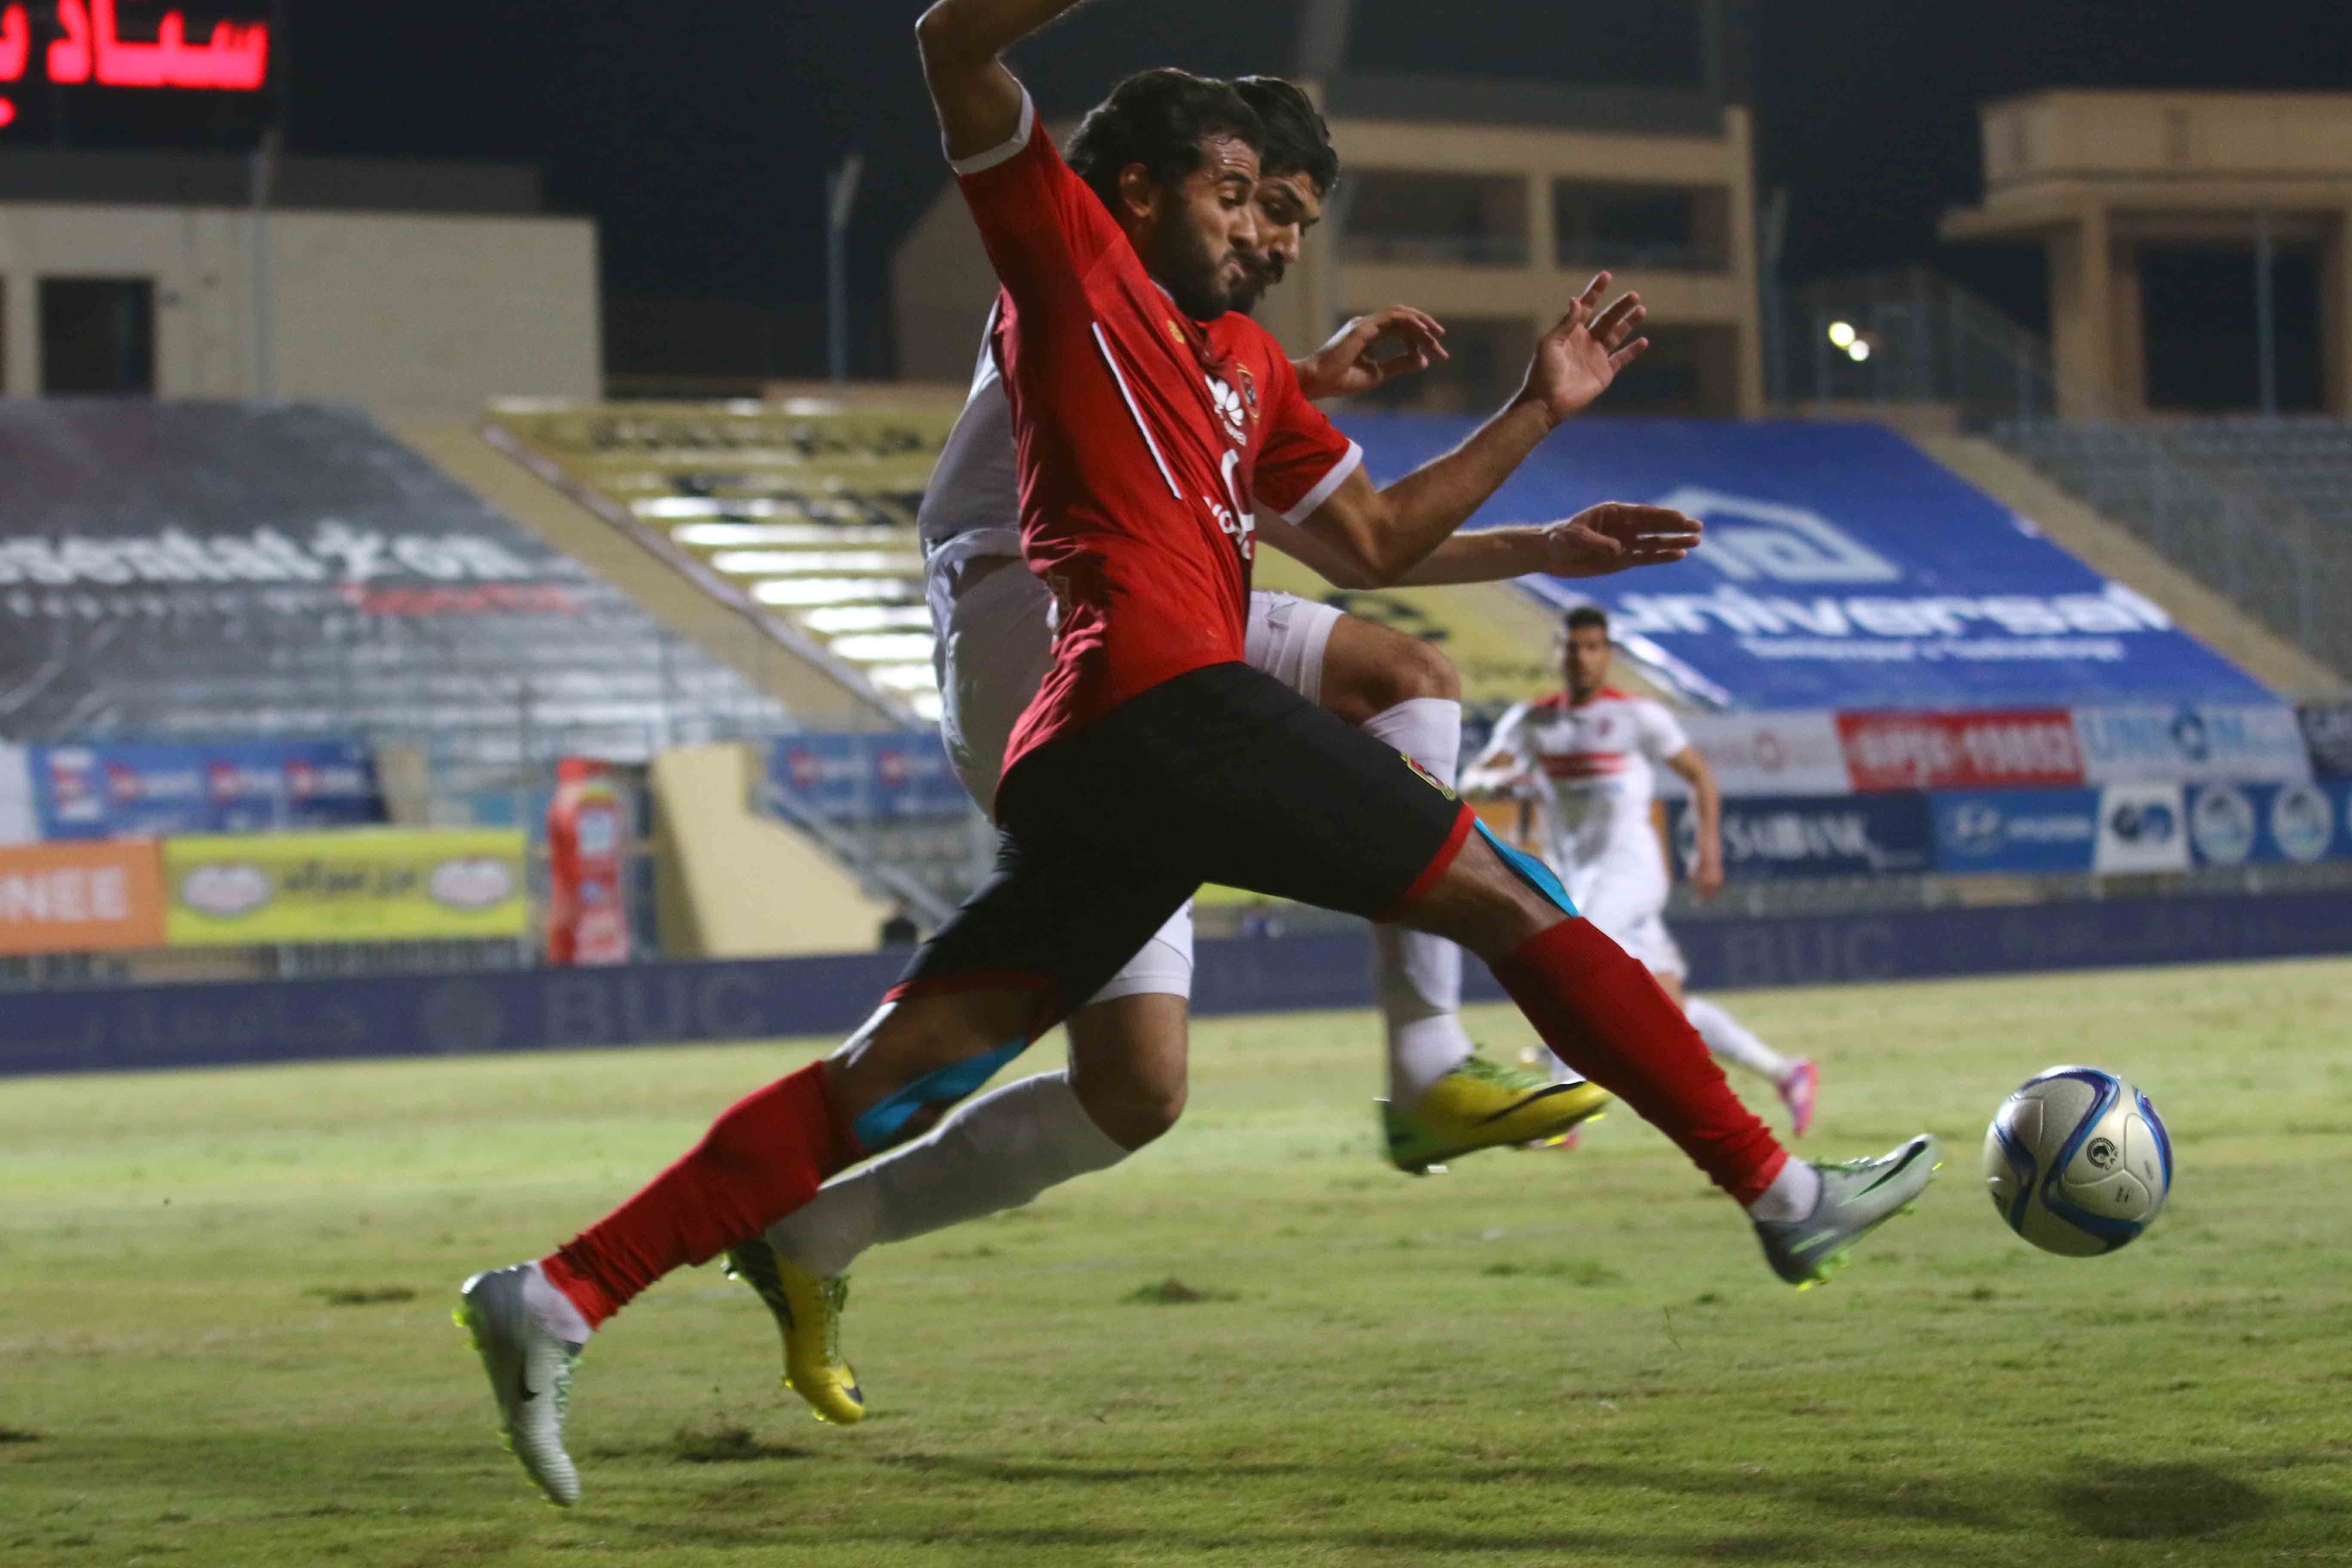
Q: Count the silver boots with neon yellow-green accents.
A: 2